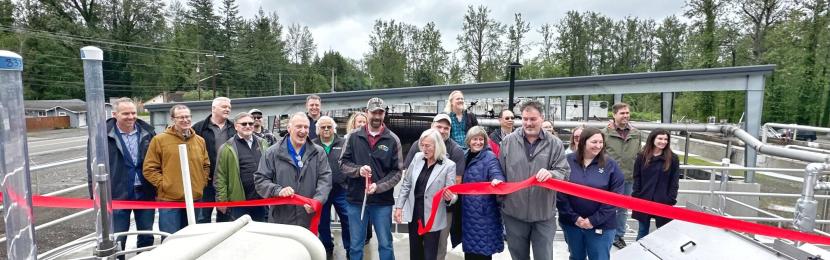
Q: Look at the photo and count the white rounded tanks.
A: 1